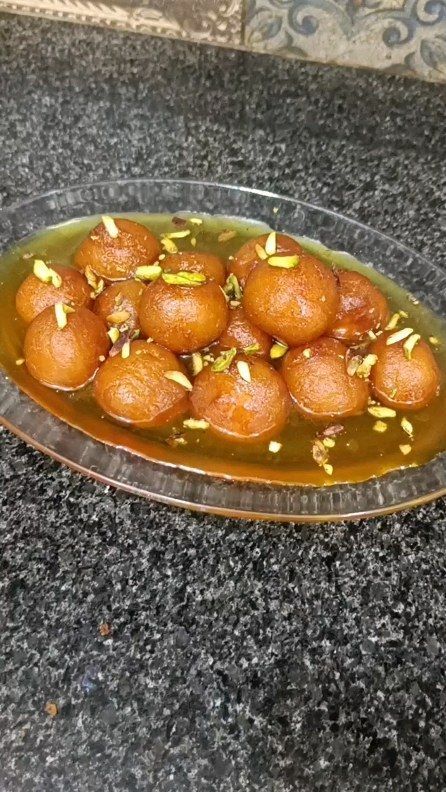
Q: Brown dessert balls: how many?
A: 14